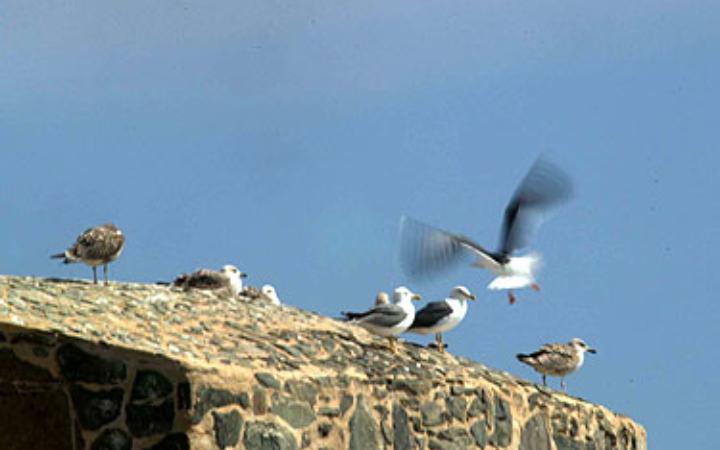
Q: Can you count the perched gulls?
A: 7